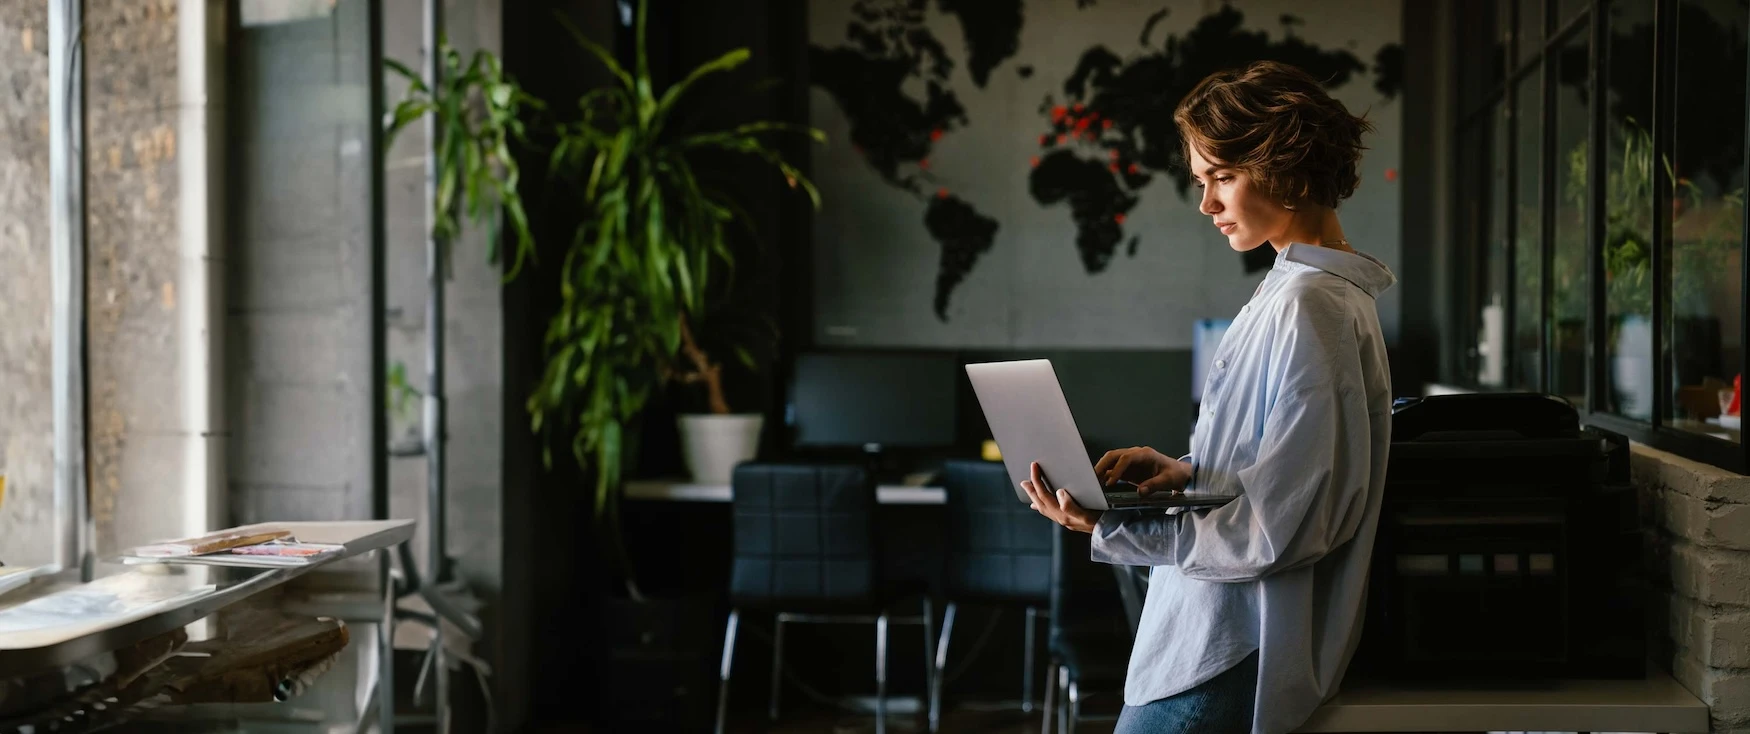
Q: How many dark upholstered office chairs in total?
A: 3